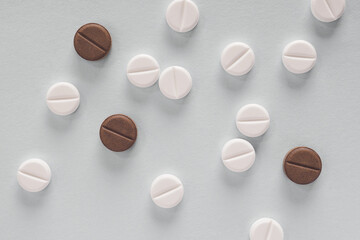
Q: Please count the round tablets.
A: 15